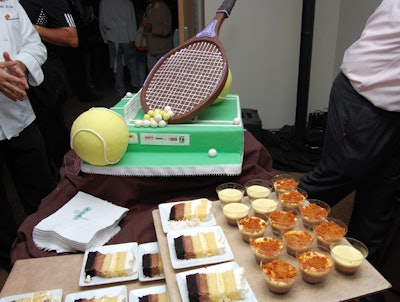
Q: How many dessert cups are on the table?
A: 15